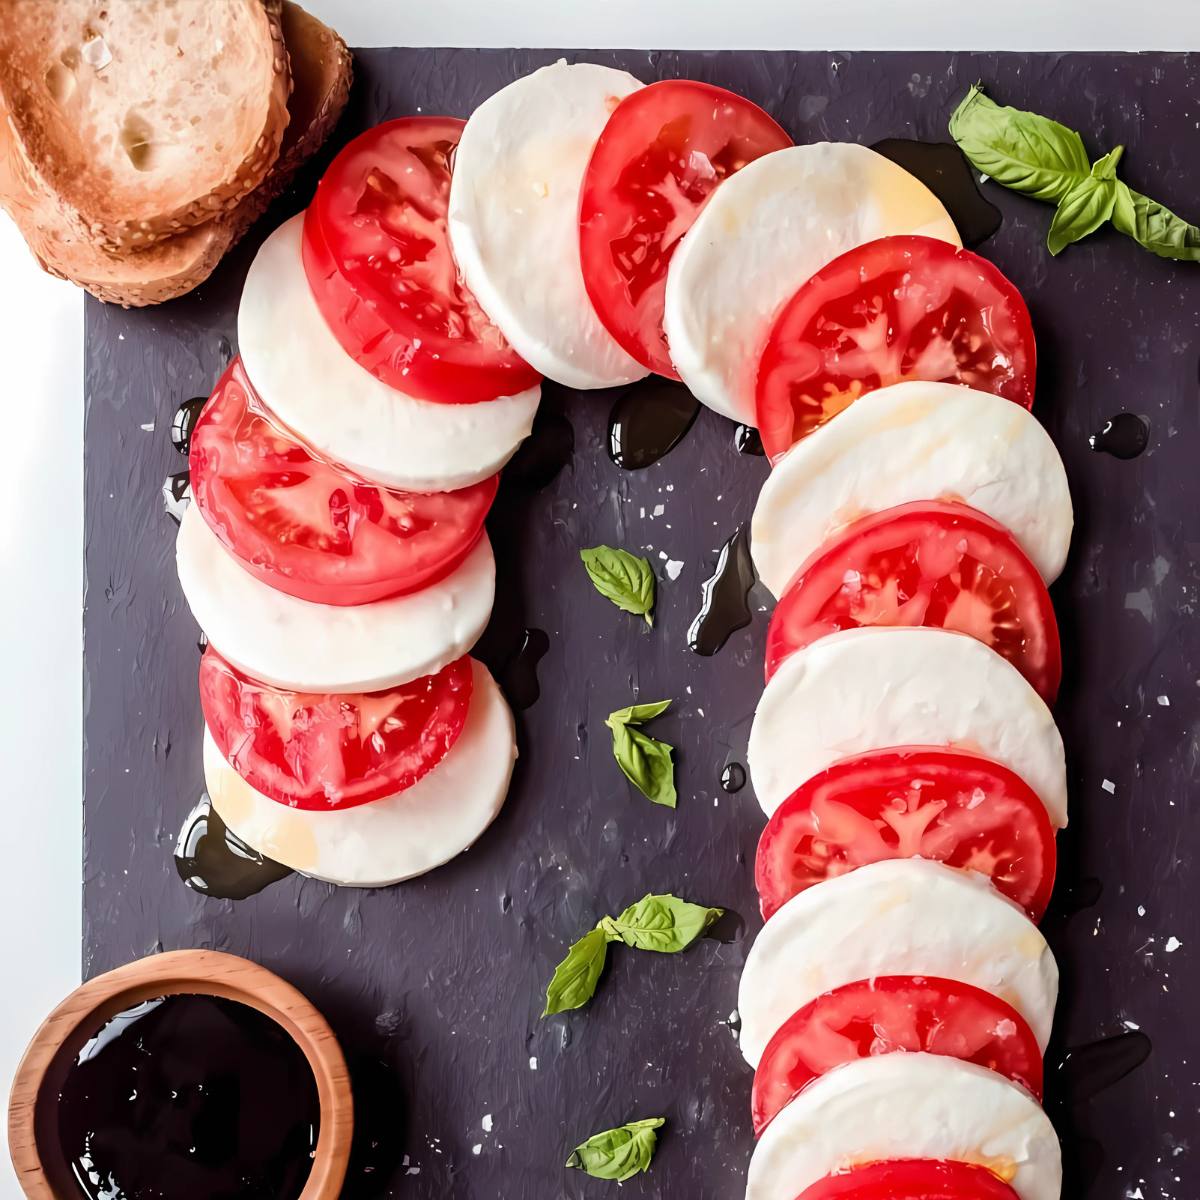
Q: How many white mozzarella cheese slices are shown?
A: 9